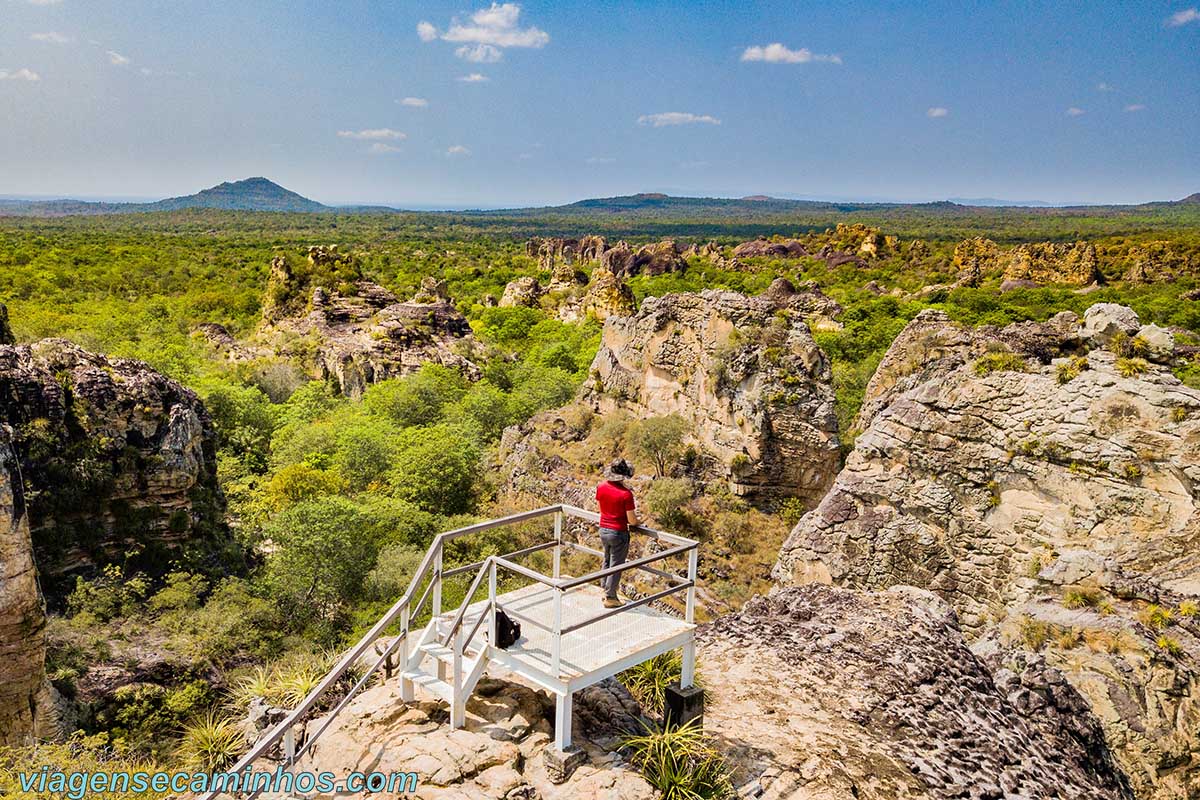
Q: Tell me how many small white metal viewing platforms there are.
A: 1